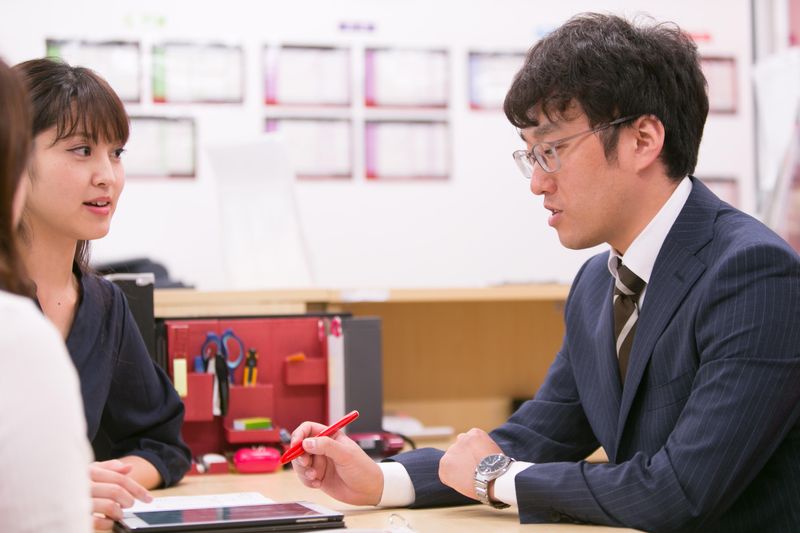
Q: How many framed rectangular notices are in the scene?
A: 10